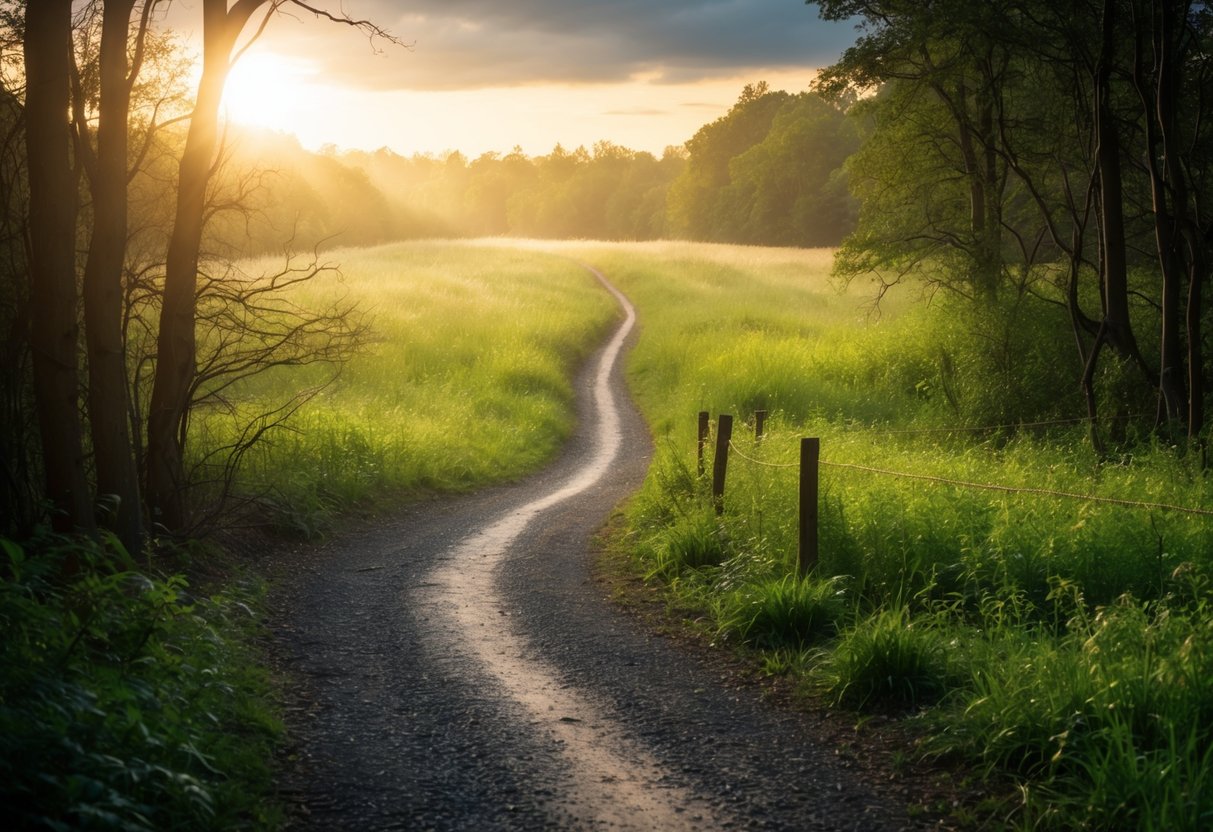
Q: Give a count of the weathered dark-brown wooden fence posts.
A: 4